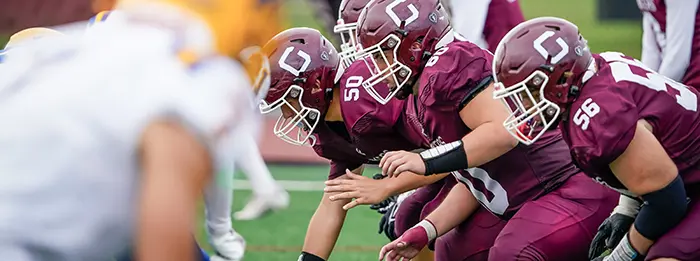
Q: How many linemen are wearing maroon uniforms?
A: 4